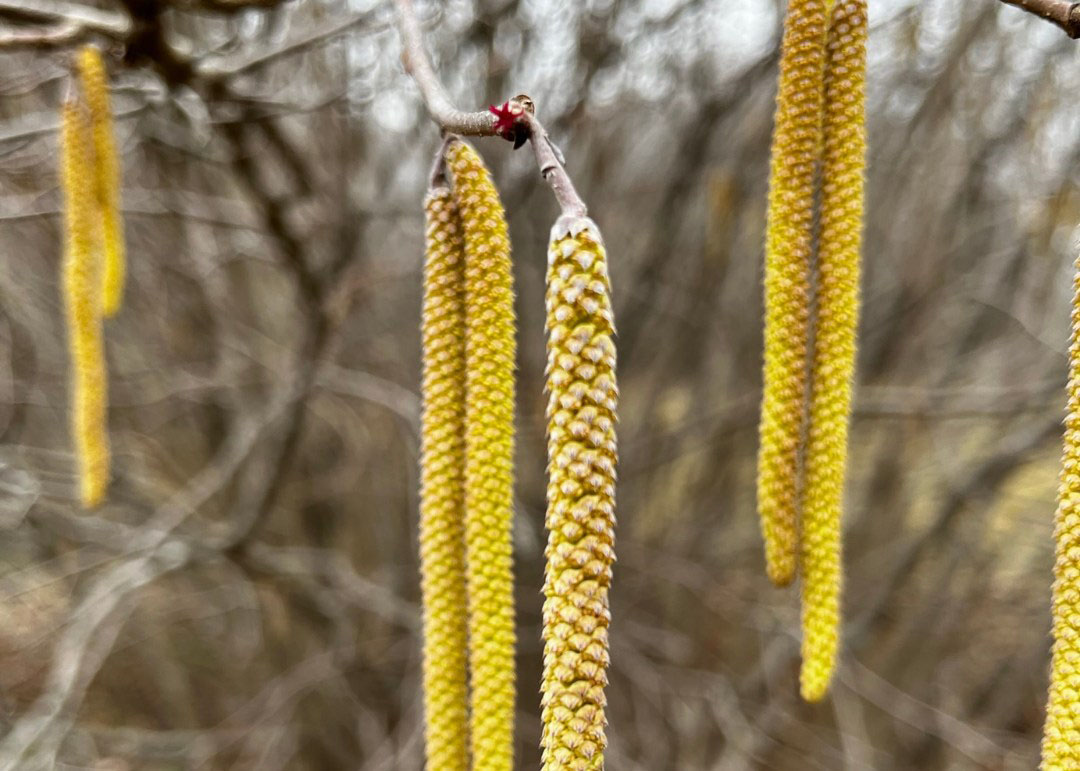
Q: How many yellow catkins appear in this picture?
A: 8